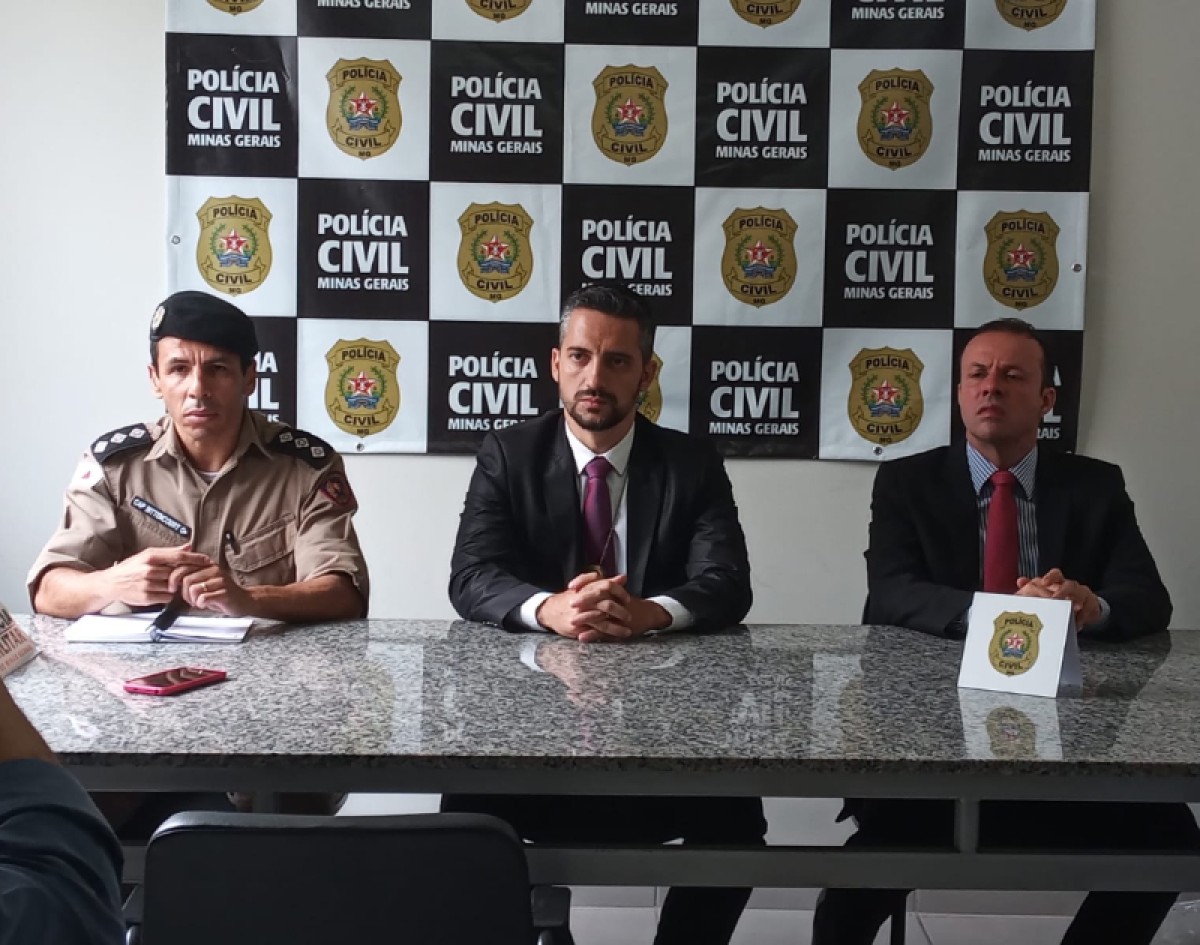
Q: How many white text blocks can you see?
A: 14